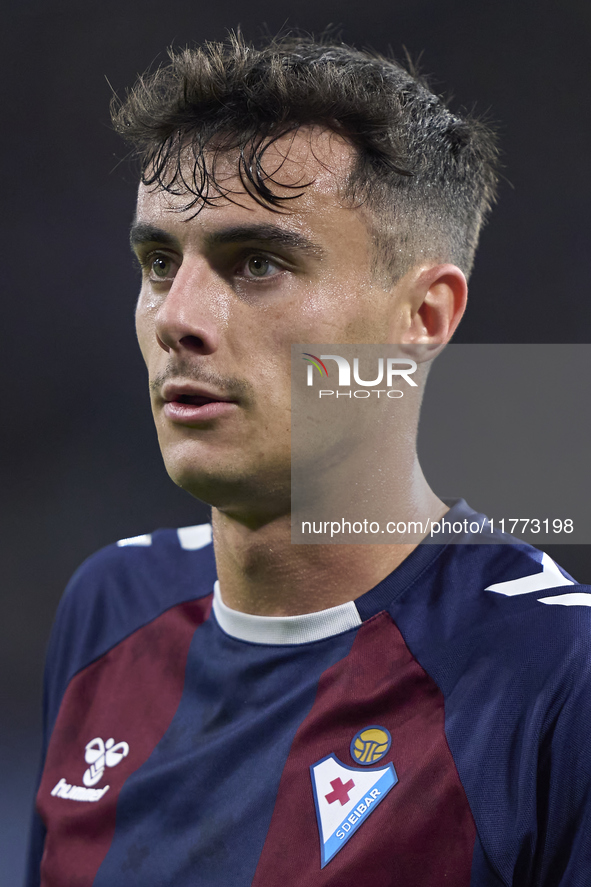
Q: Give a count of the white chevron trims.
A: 4